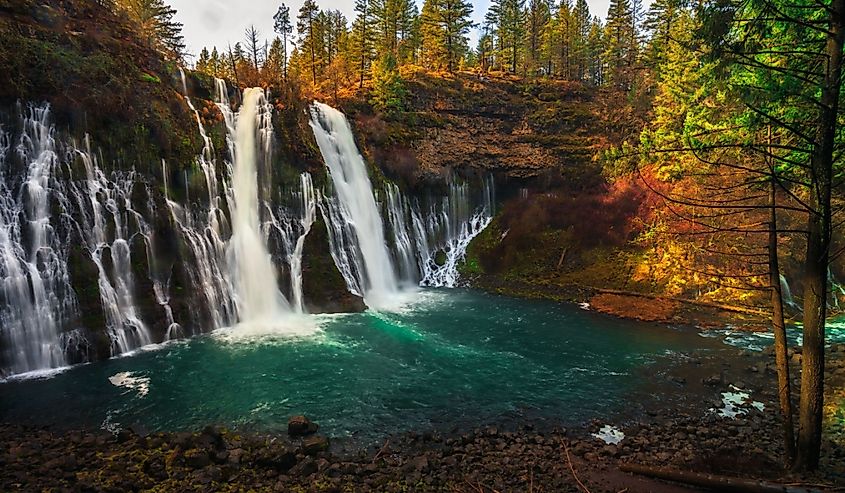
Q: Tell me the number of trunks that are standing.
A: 2